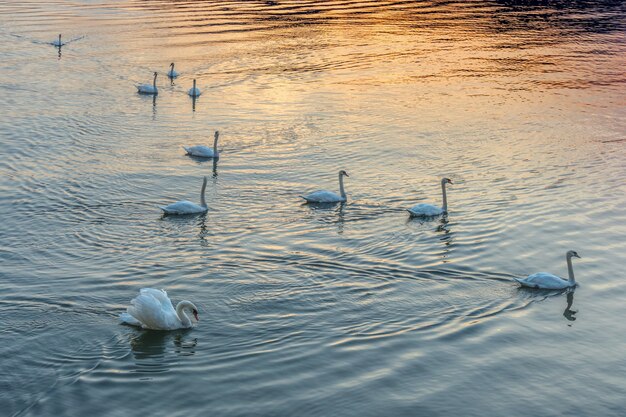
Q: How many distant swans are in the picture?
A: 4